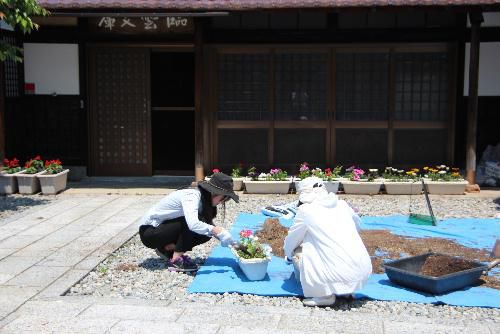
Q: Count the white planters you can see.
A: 10